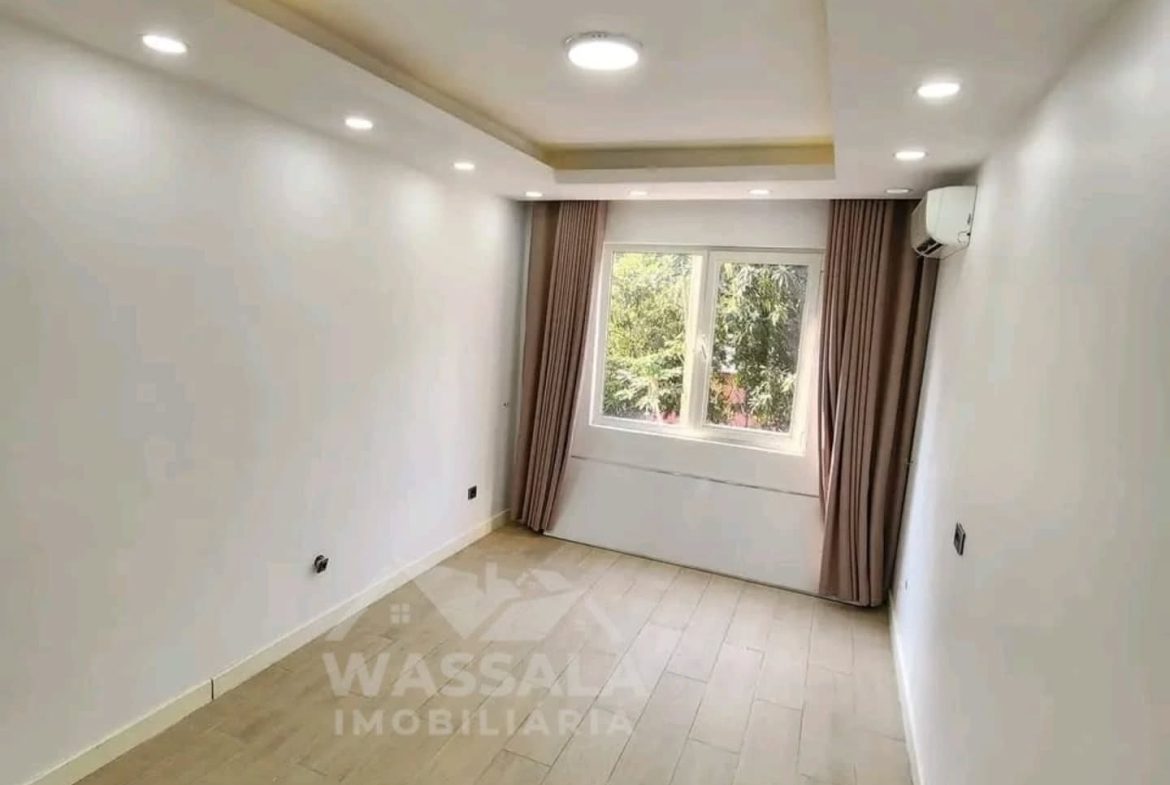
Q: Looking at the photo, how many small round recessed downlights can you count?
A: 9